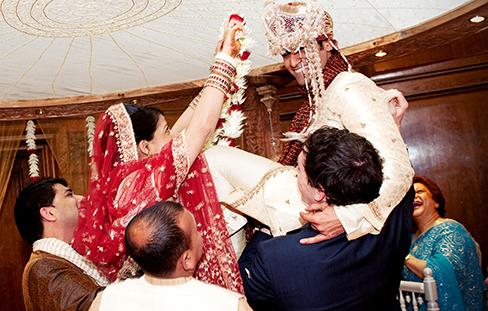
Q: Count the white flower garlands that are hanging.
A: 2